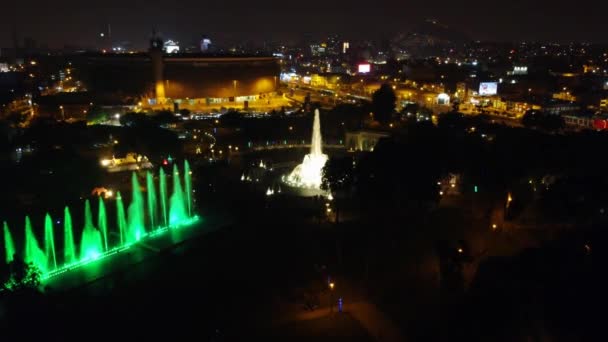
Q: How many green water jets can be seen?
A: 12